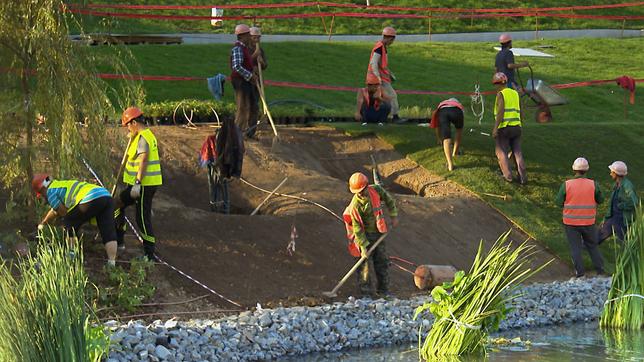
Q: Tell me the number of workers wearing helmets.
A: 11